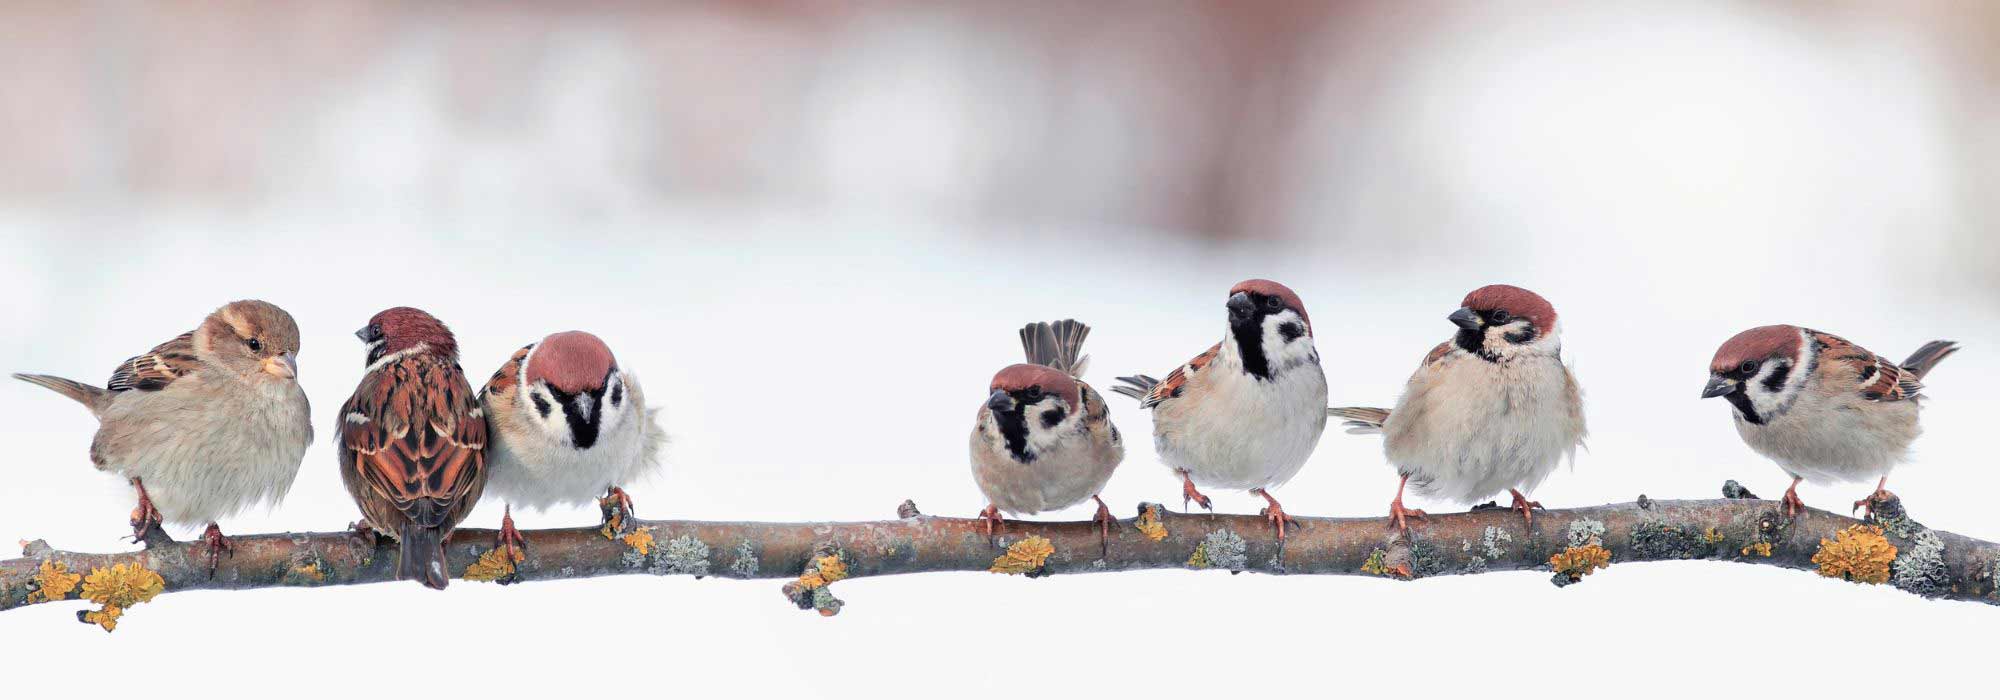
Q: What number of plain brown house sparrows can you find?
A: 1